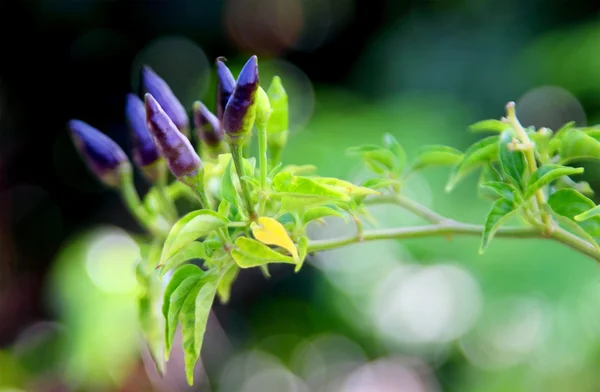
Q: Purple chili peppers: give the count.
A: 7